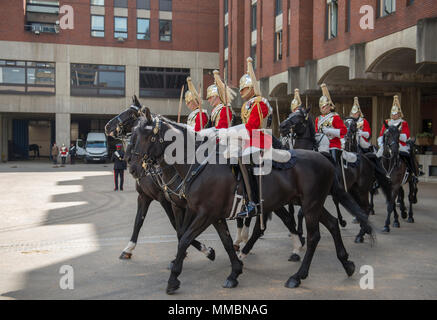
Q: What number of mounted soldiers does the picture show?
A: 7